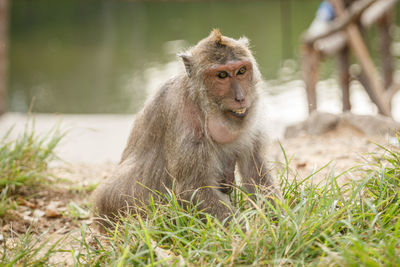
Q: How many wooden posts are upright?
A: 3